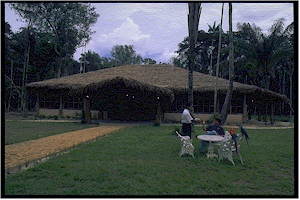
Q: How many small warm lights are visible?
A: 5